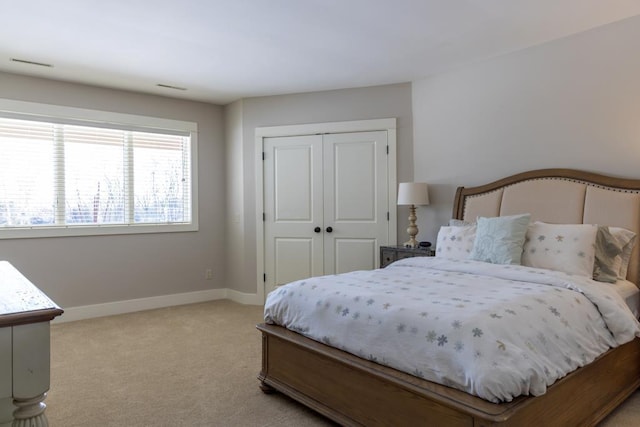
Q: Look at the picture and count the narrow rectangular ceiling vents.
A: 2